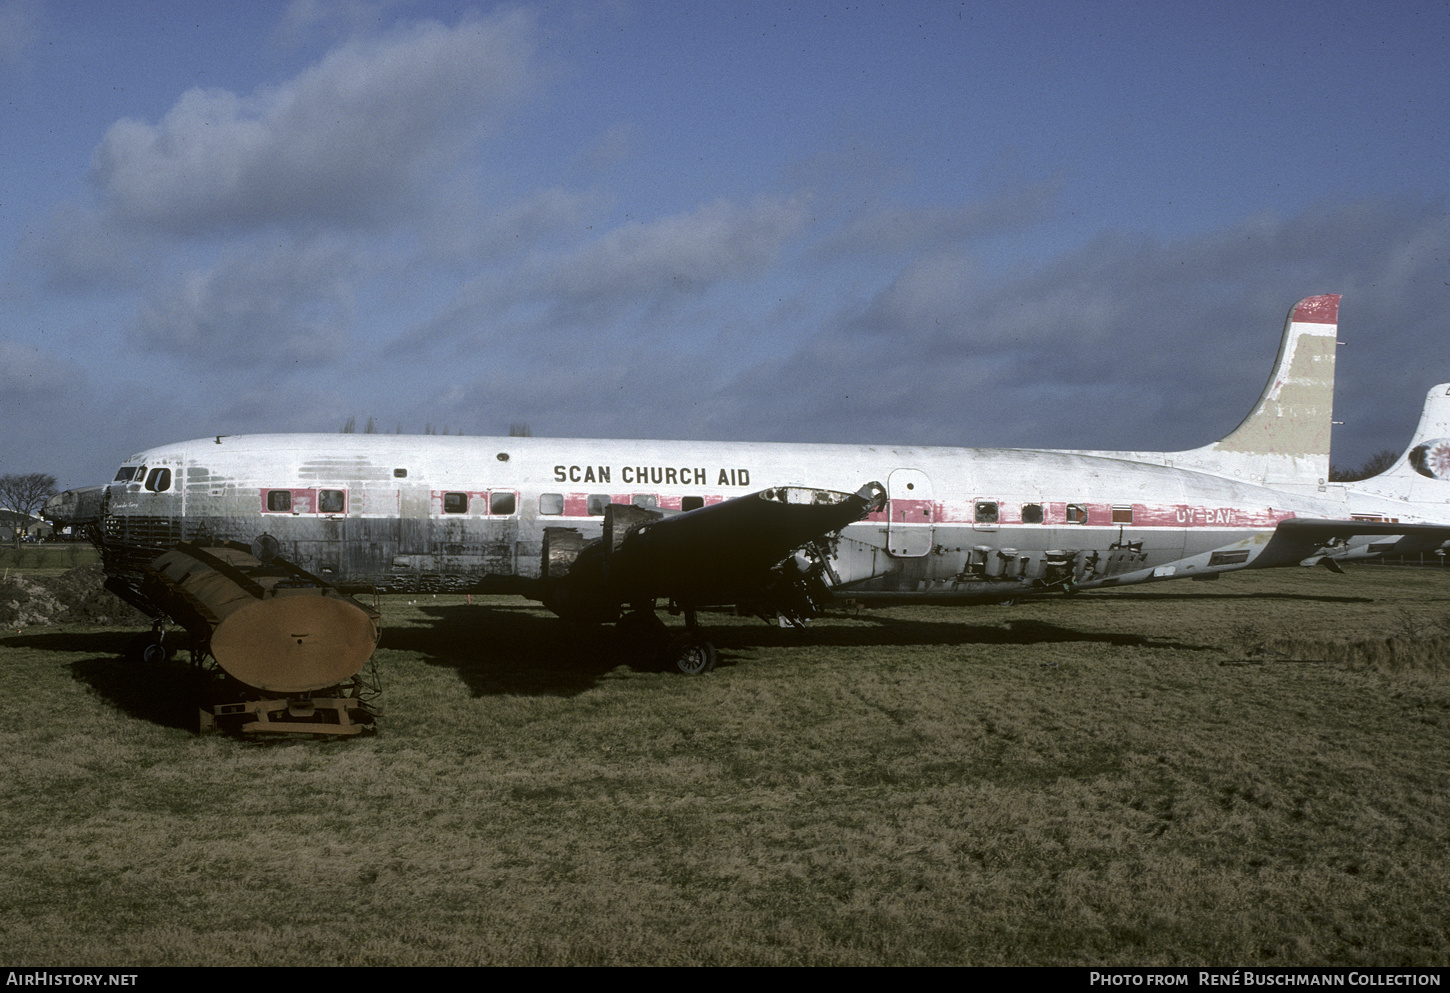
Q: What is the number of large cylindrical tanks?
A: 1